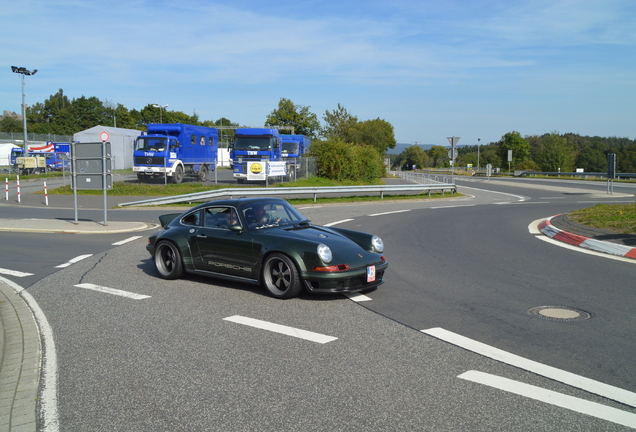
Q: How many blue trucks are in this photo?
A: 3